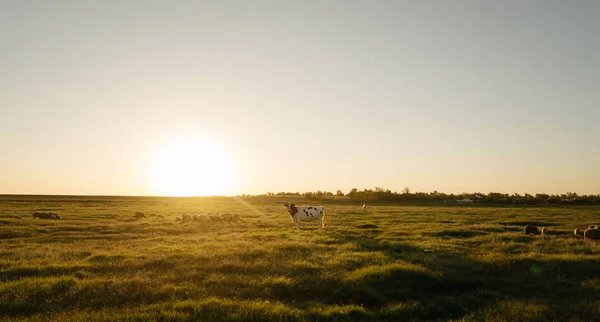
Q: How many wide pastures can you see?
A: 1